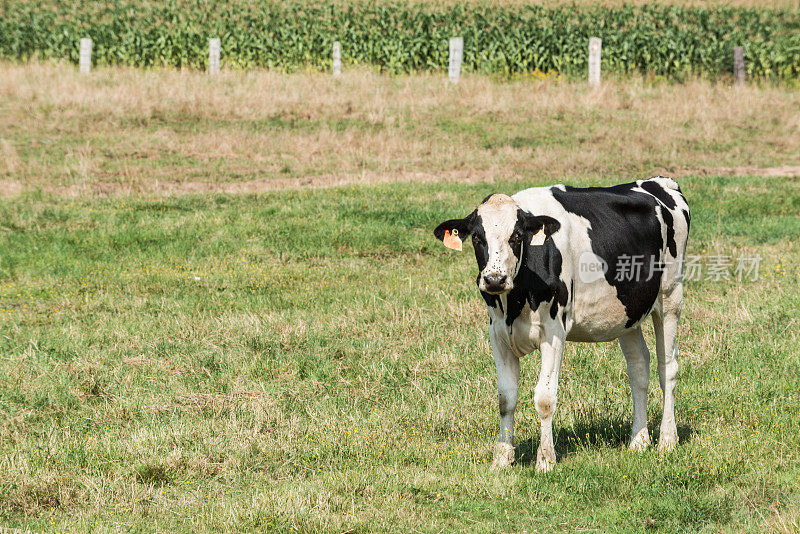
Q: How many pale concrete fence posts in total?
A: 5